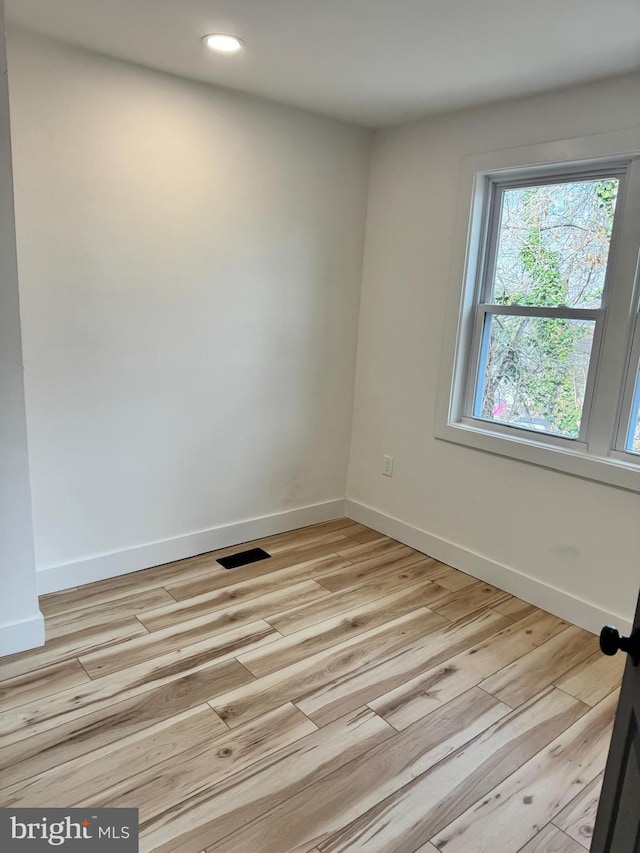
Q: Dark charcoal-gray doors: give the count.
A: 1